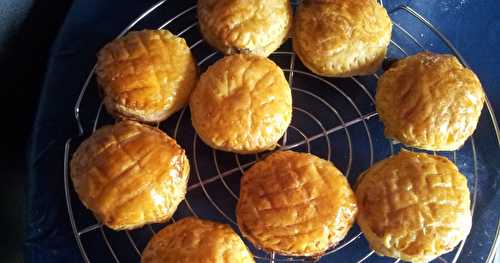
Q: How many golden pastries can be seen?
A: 9